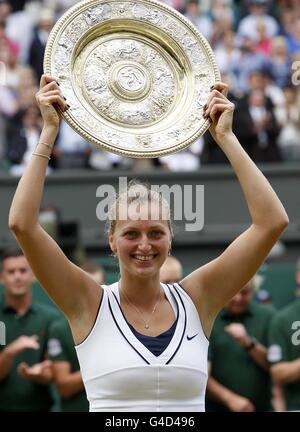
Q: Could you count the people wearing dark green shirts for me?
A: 4